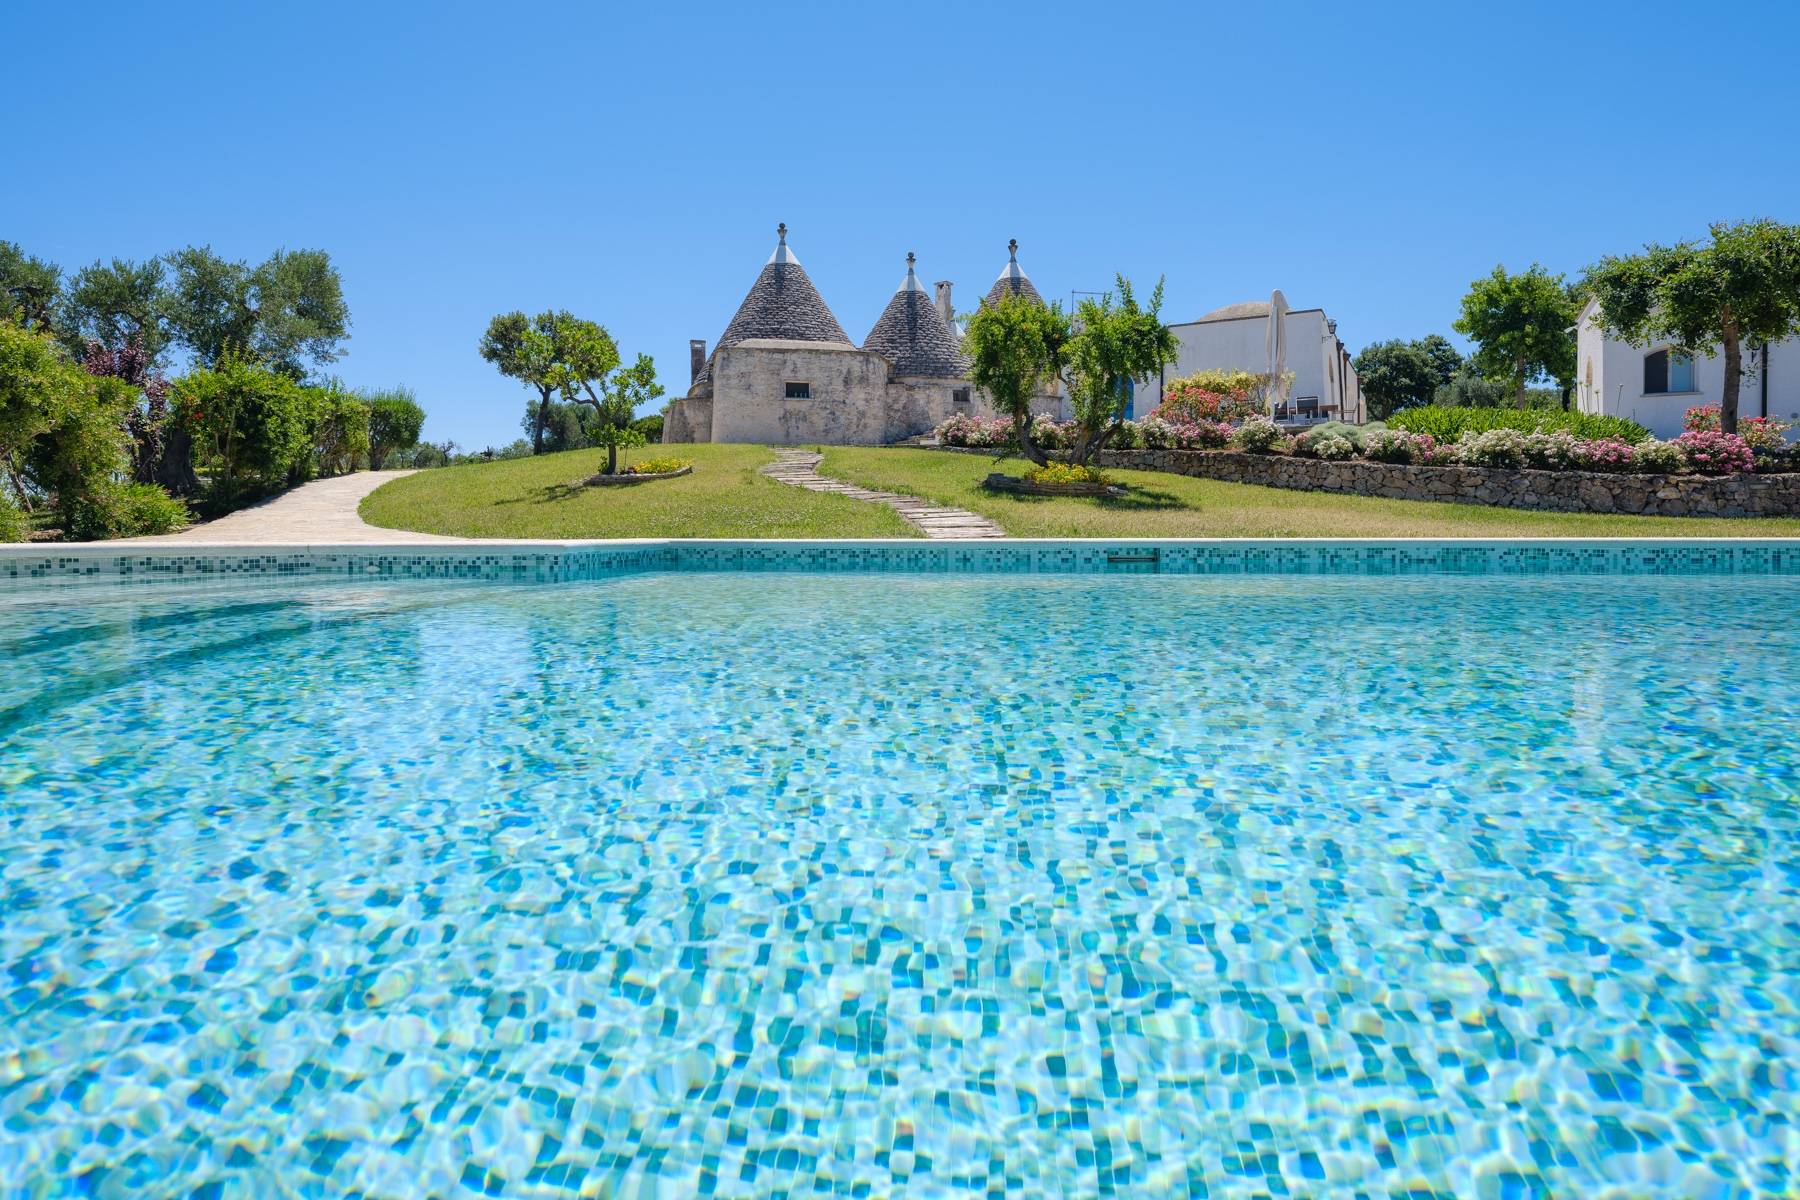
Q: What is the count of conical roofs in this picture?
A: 3